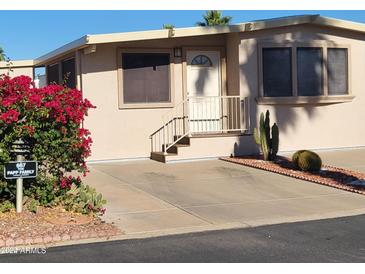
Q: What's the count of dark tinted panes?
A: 6